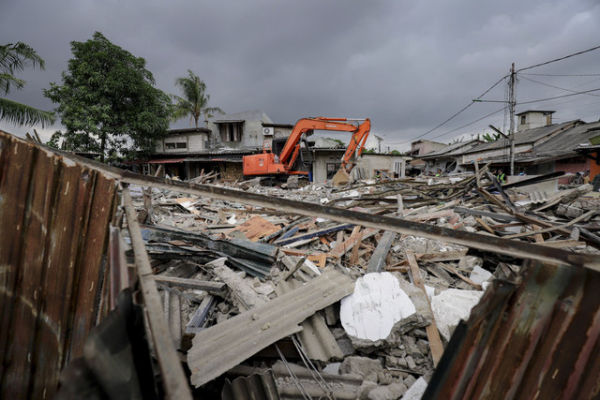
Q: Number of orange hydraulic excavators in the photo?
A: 1